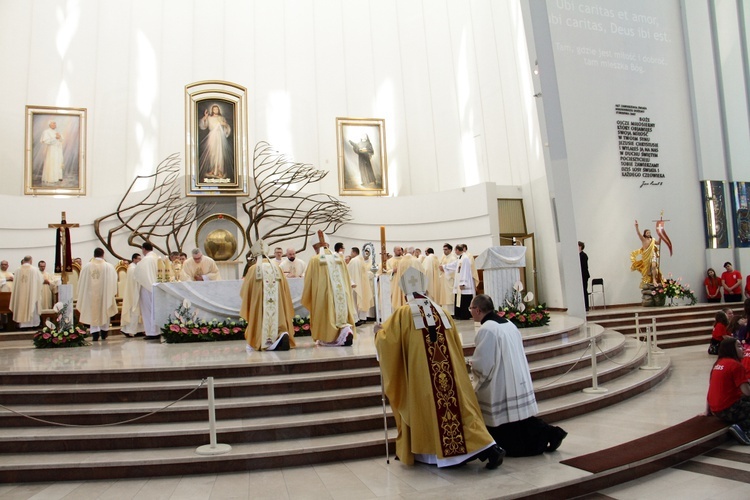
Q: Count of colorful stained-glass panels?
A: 2